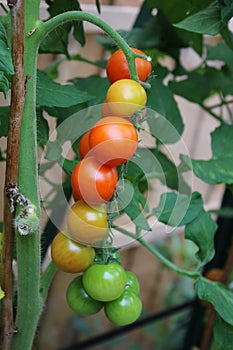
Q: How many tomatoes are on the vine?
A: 12